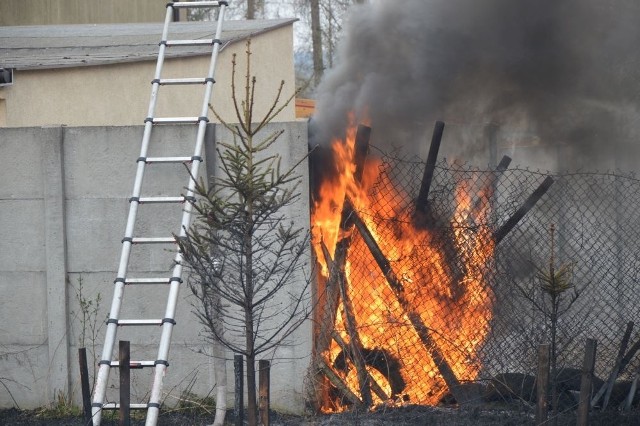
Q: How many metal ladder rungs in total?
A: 11